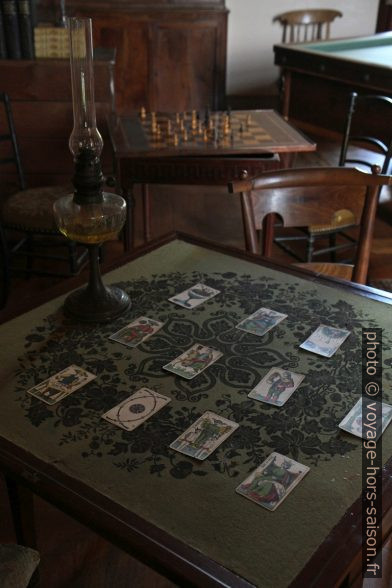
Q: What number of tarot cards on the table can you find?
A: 11